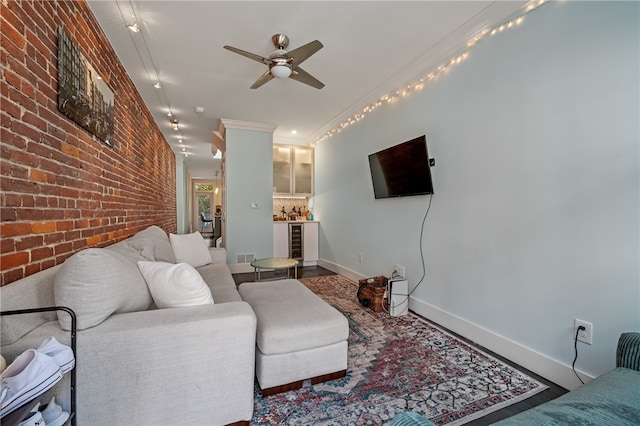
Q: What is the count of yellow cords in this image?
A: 0